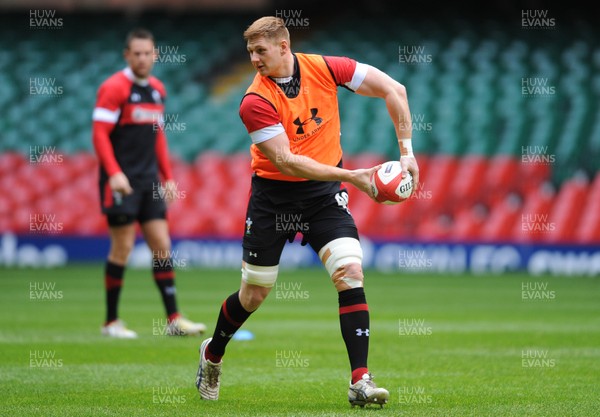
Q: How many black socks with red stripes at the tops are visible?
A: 4